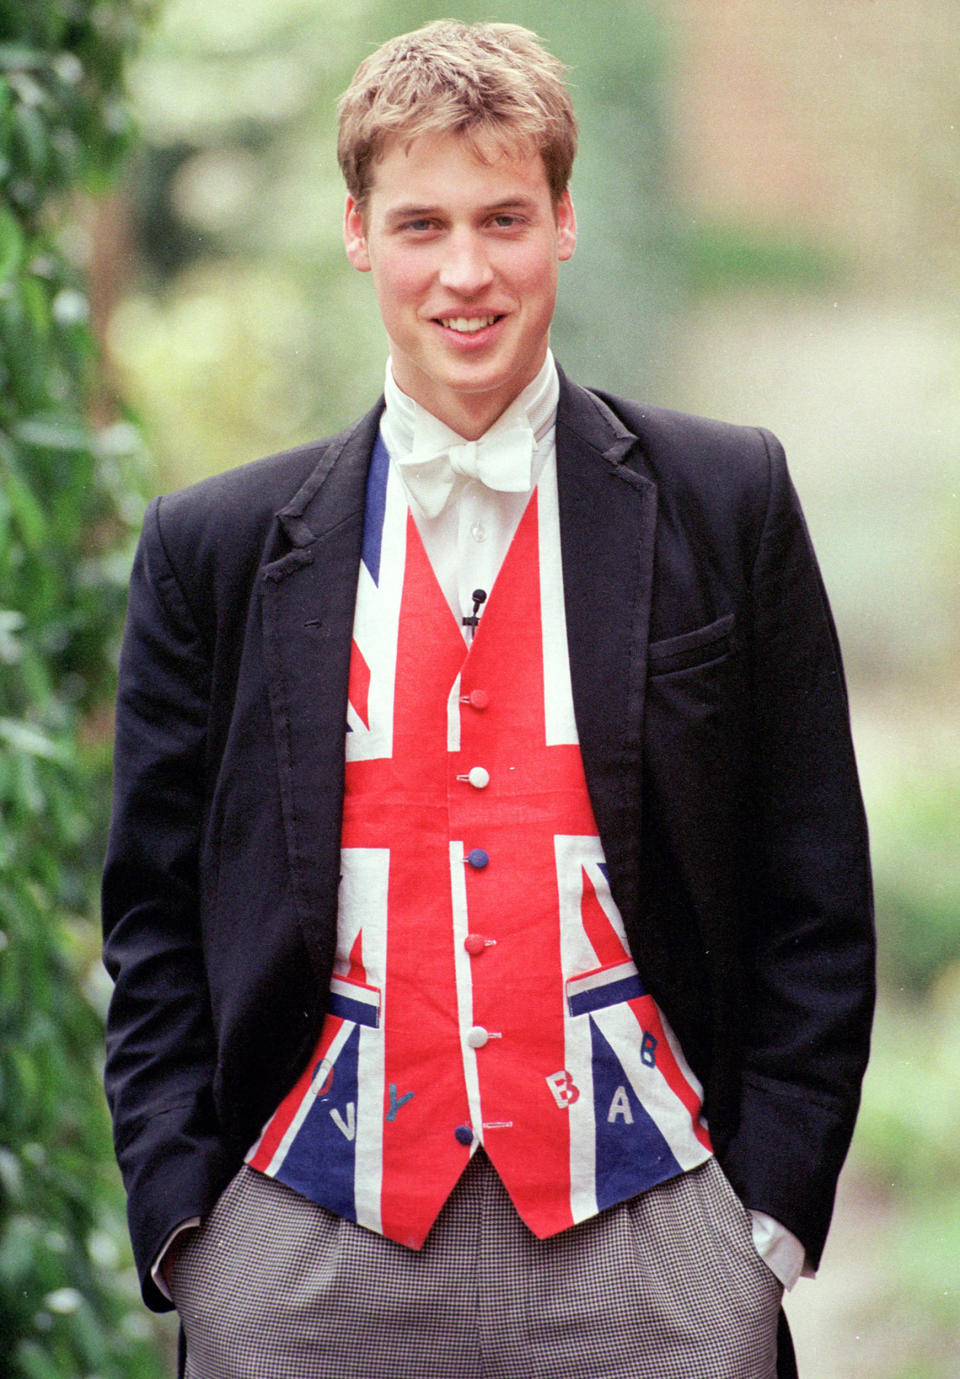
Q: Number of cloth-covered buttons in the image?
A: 6